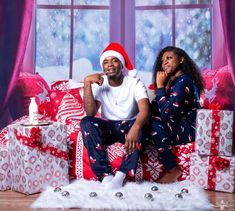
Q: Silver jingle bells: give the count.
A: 8